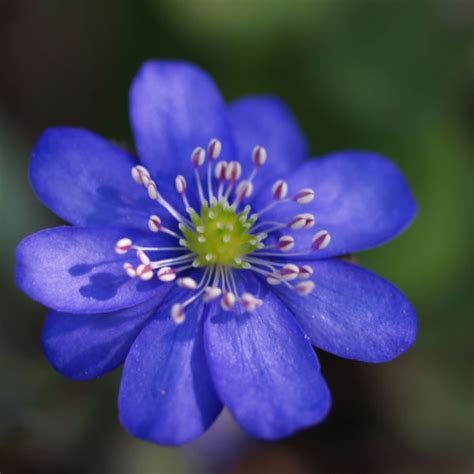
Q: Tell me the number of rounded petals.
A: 9